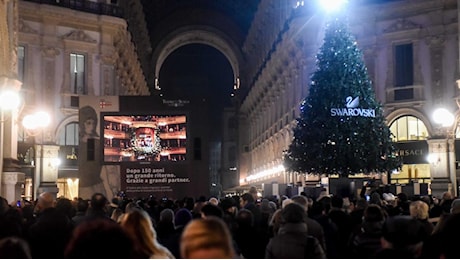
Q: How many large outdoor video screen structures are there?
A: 1